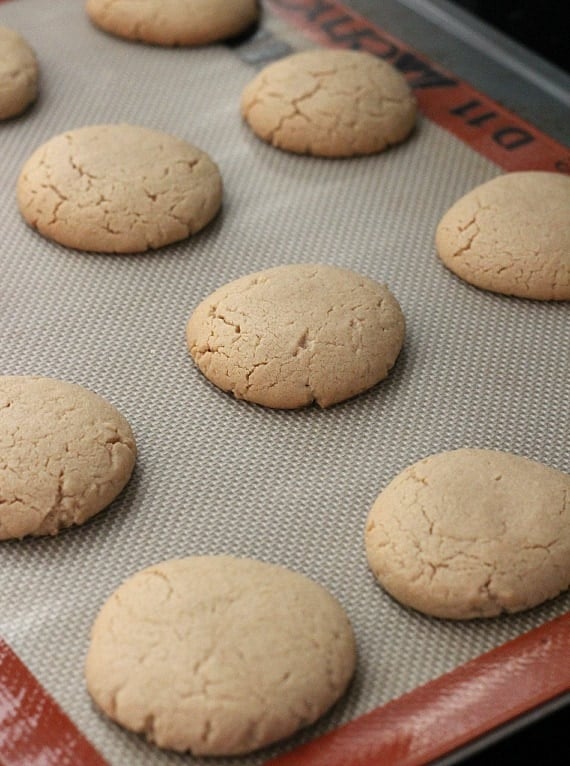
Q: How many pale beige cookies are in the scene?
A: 9